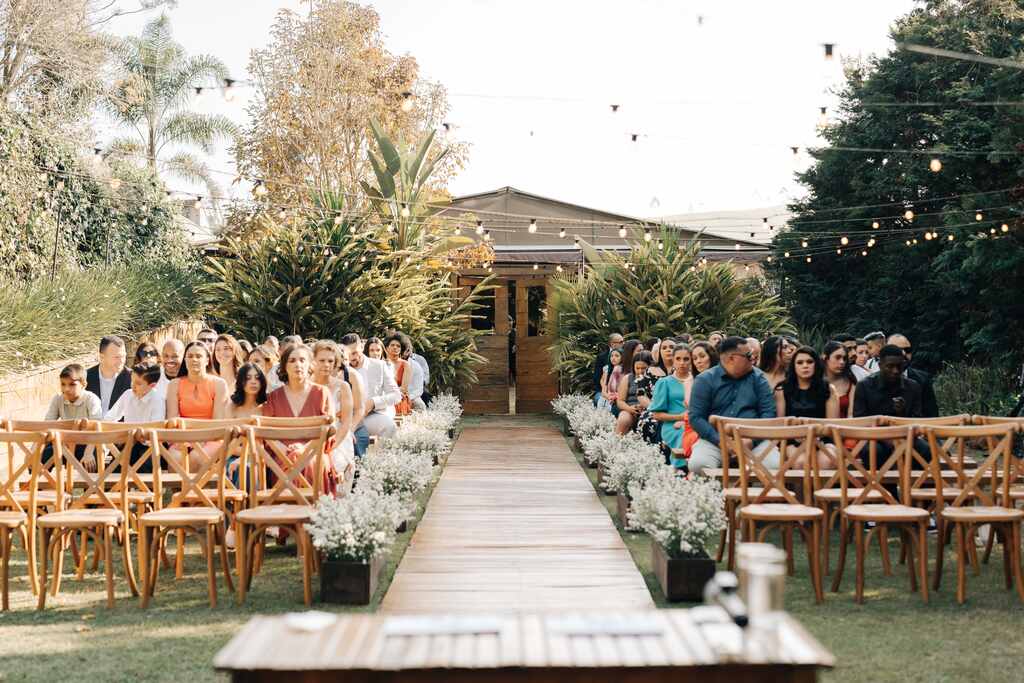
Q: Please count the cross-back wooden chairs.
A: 15